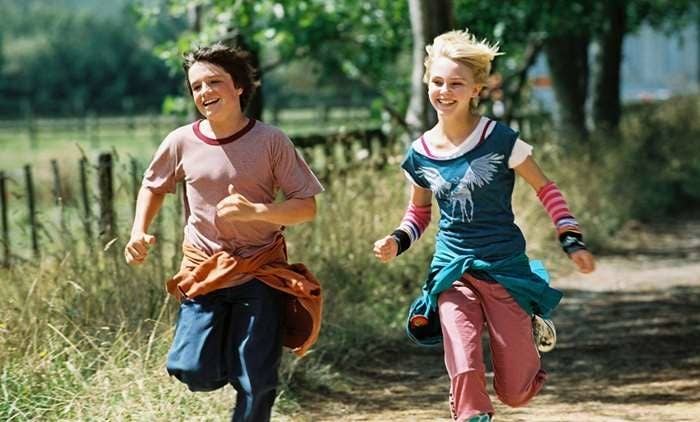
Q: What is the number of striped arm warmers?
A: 2